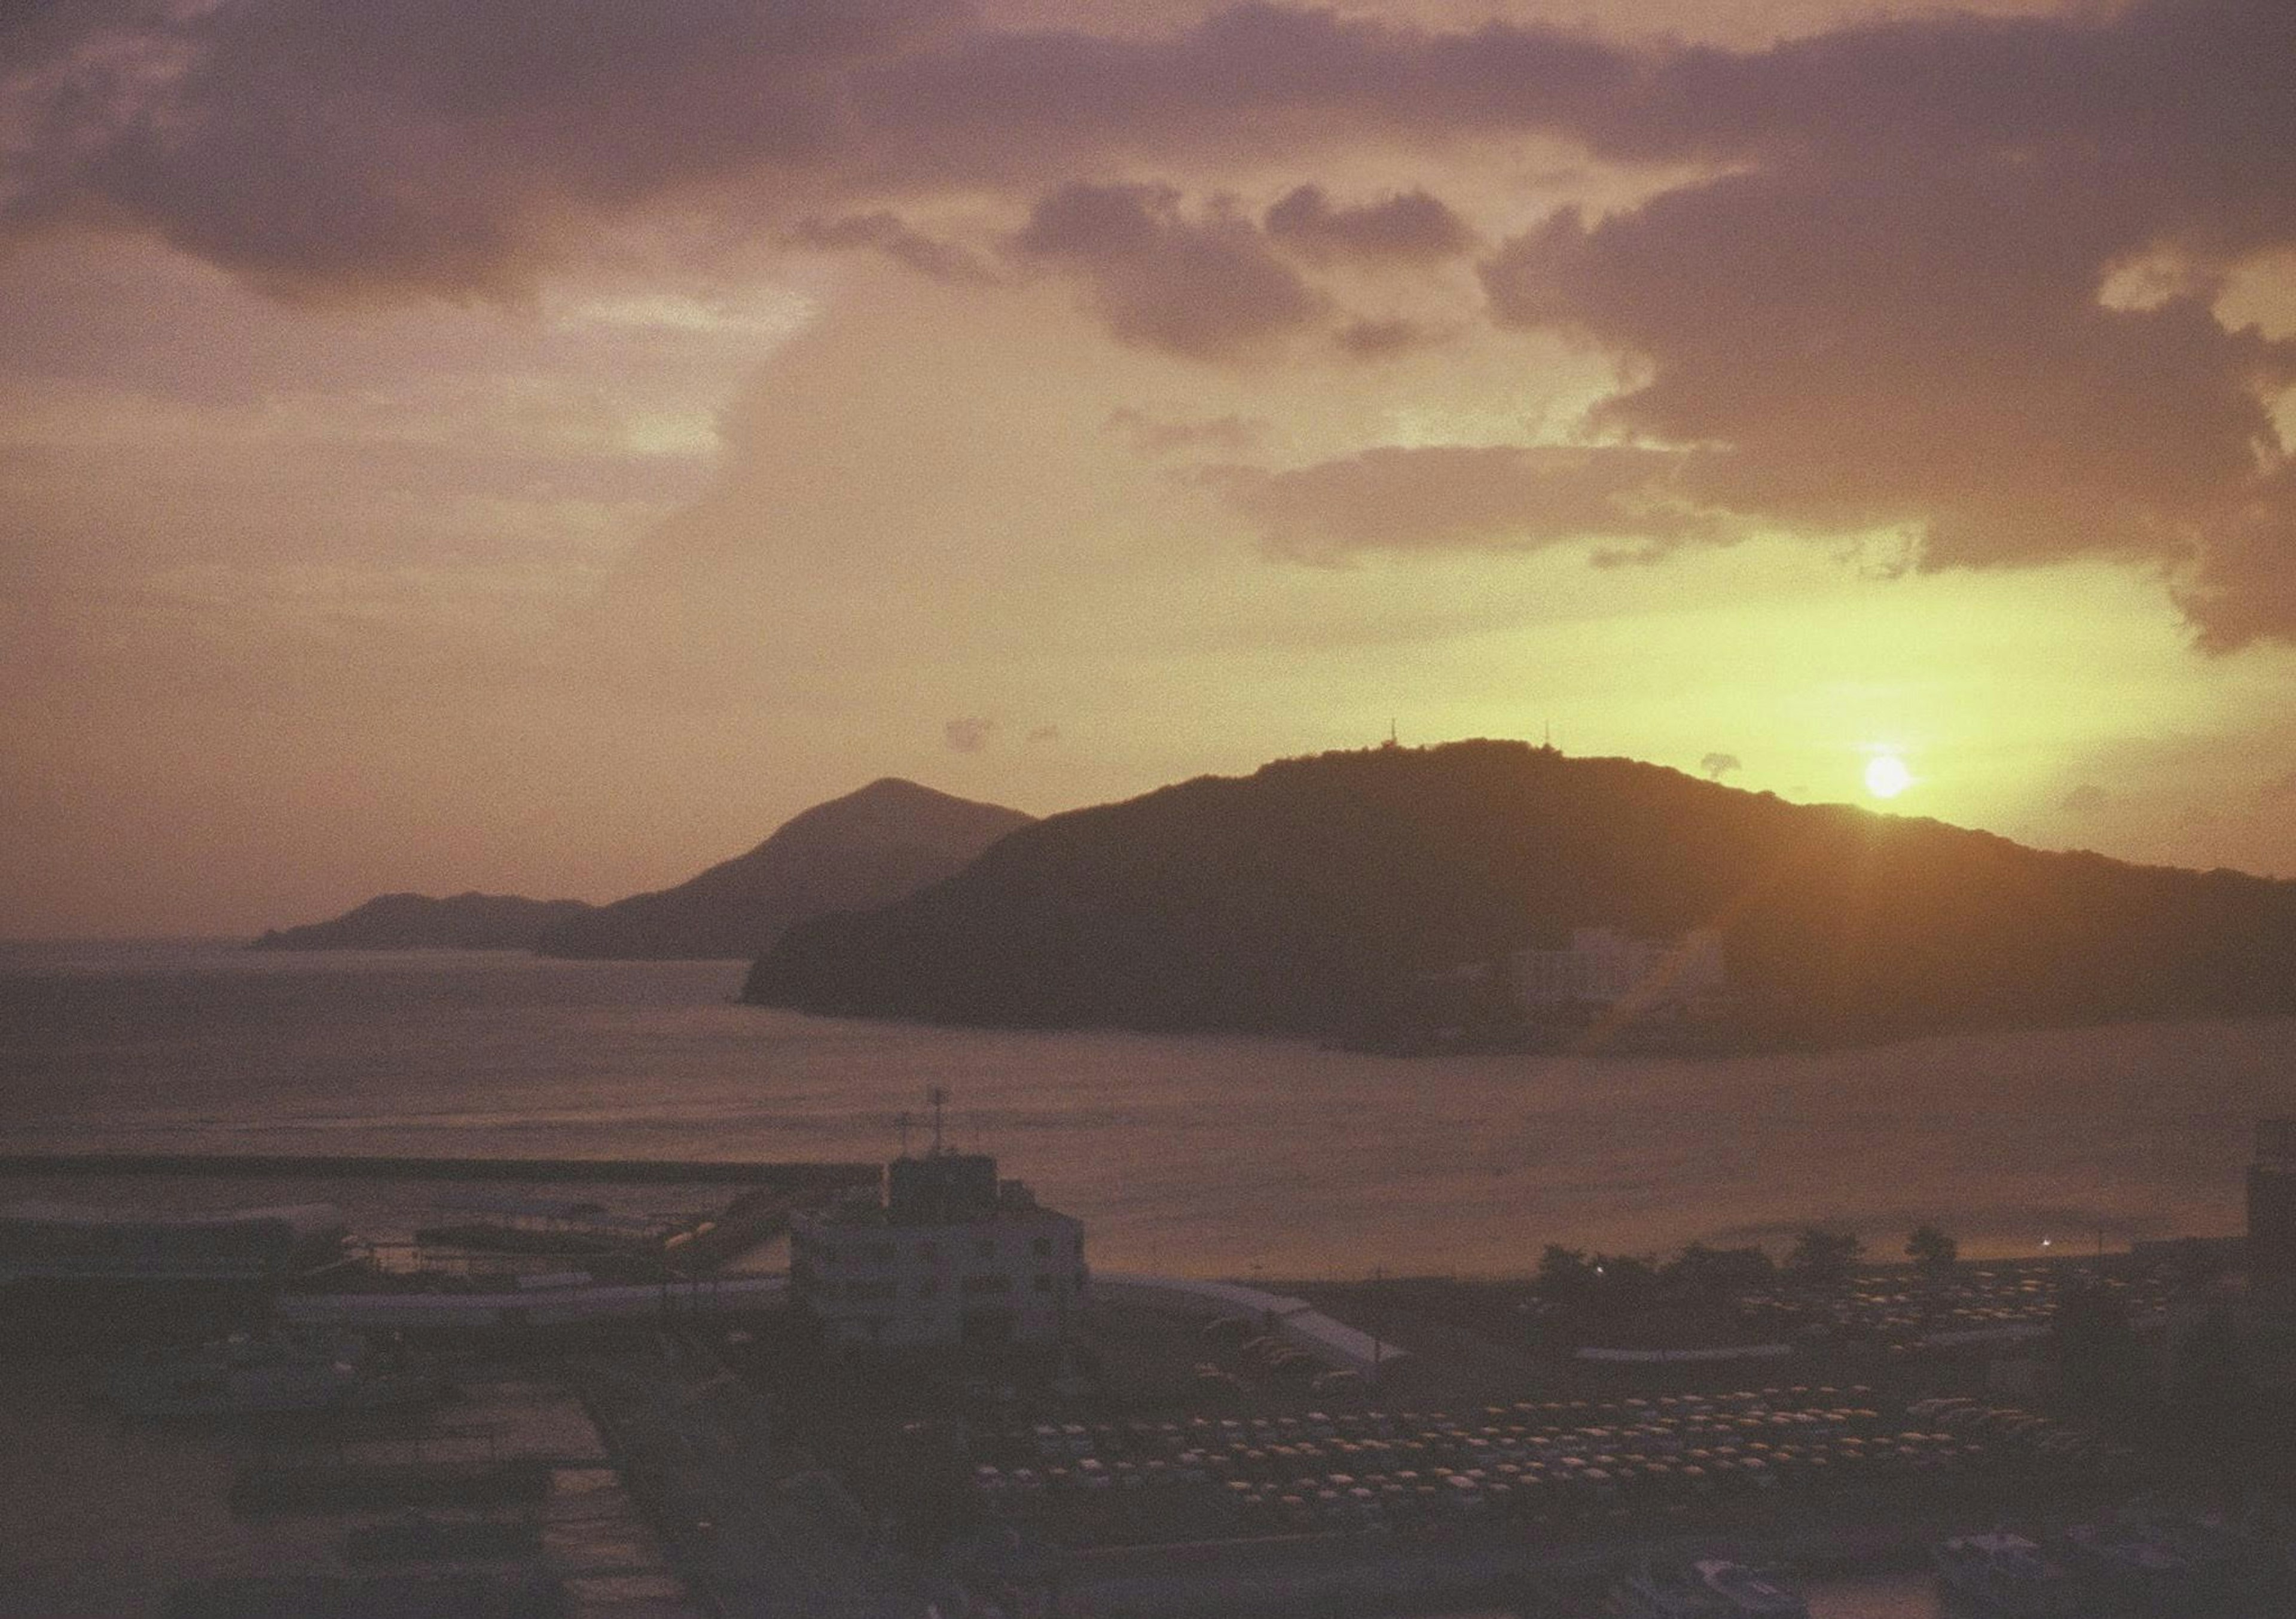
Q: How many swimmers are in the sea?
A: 0